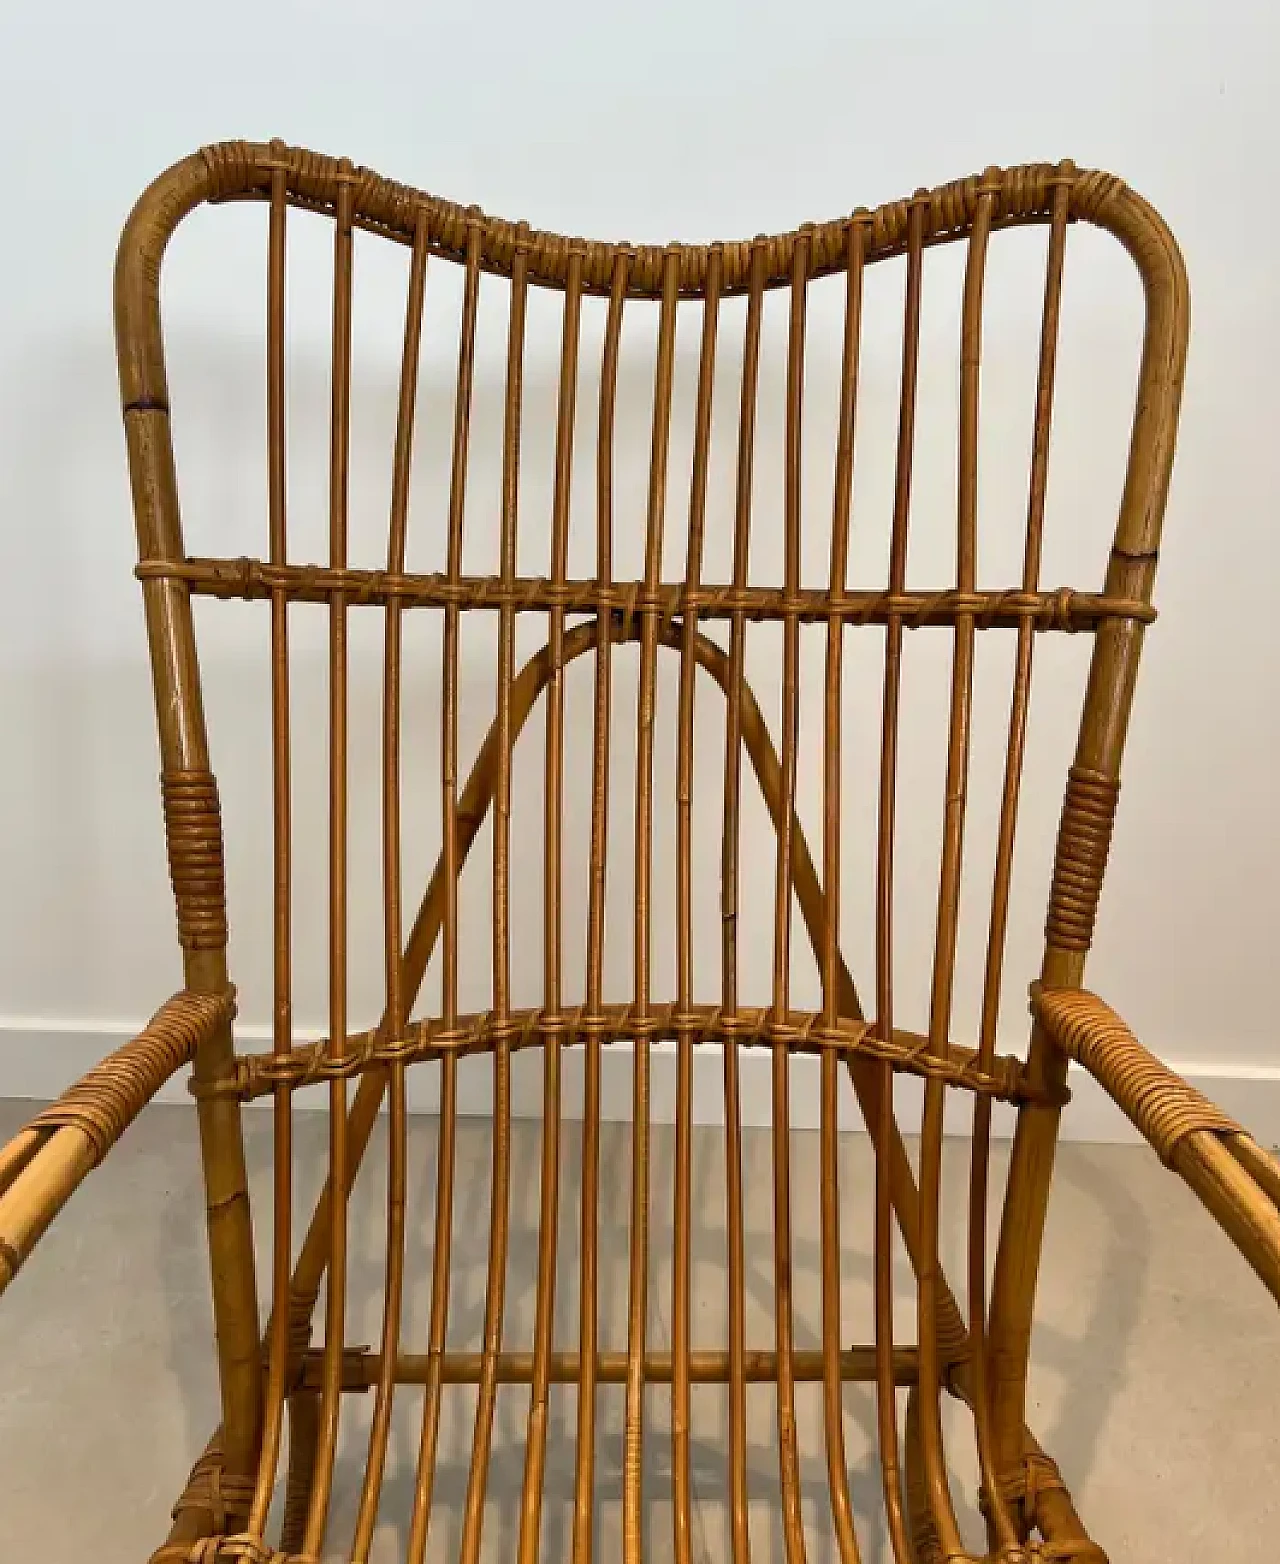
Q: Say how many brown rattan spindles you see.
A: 15